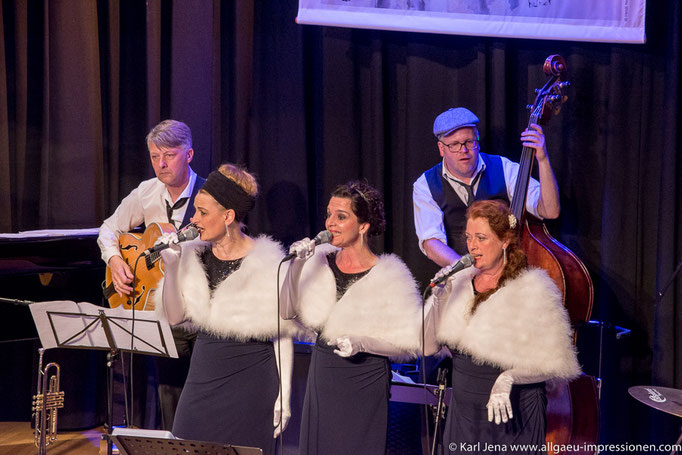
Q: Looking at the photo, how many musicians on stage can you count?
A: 5